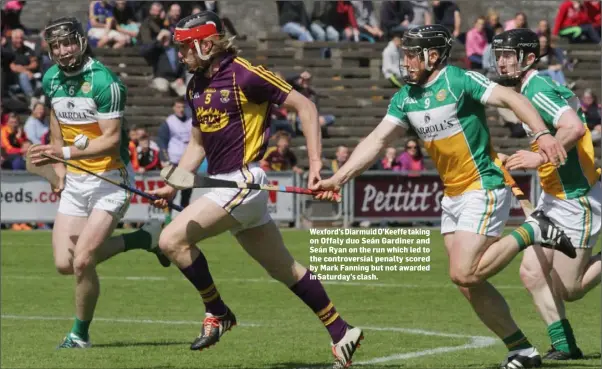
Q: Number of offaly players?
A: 3